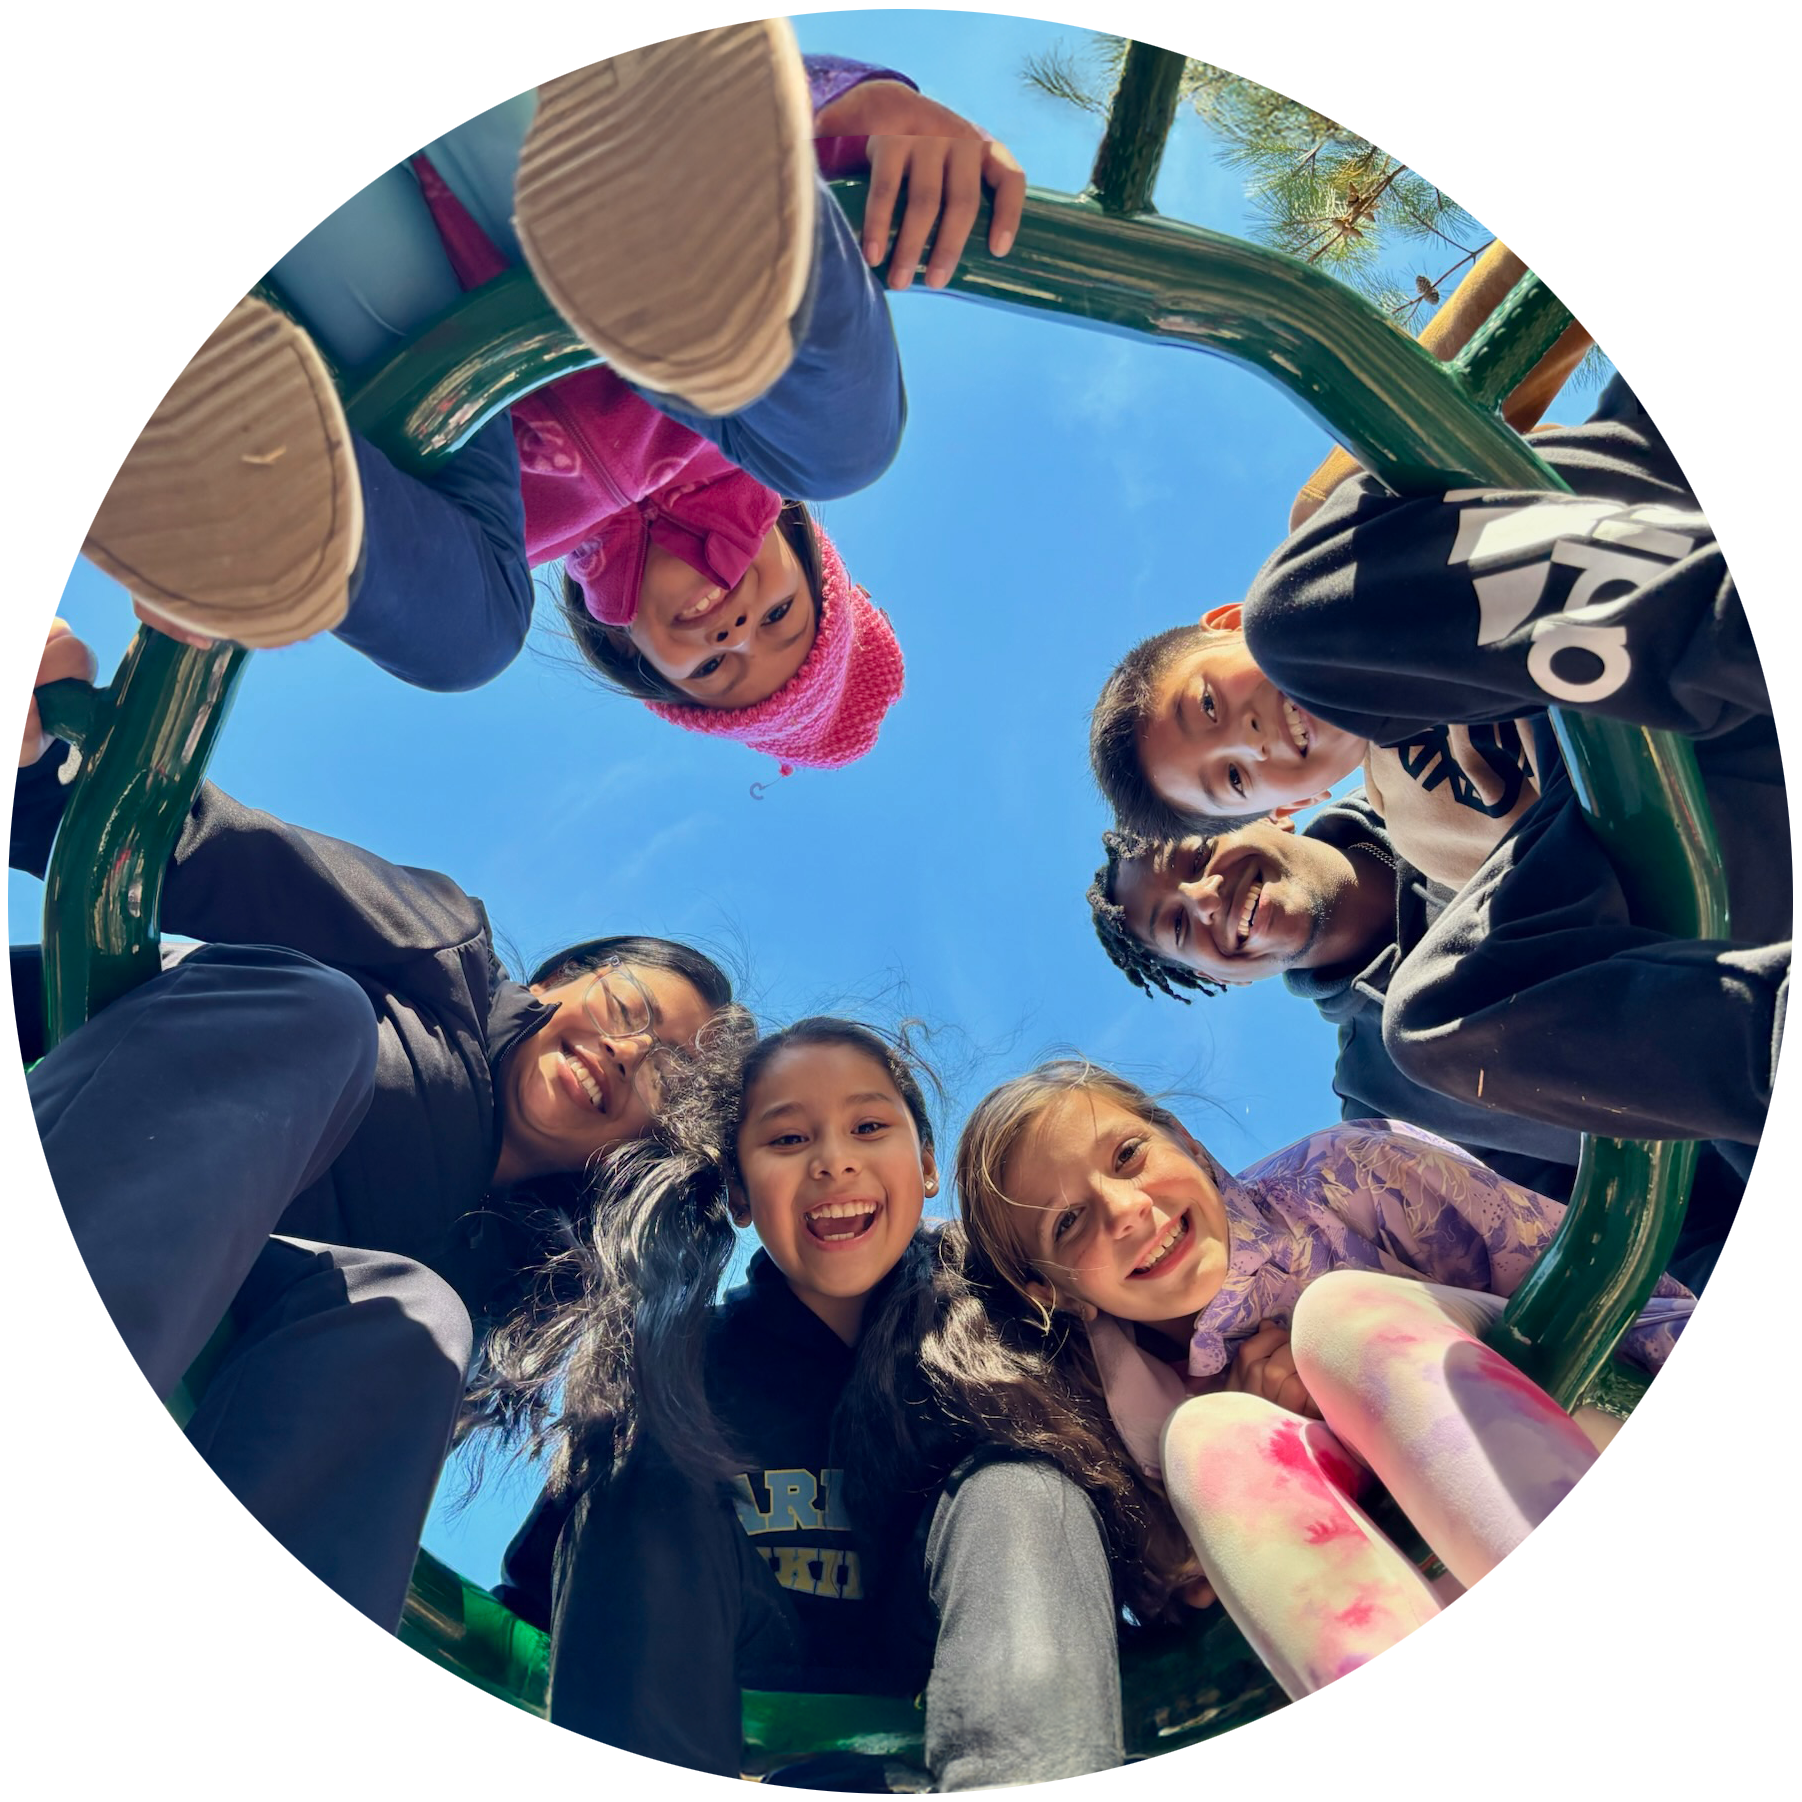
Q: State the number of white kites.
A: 0